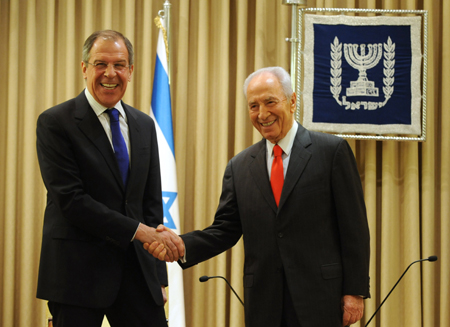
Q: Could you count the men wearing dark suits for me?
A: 2